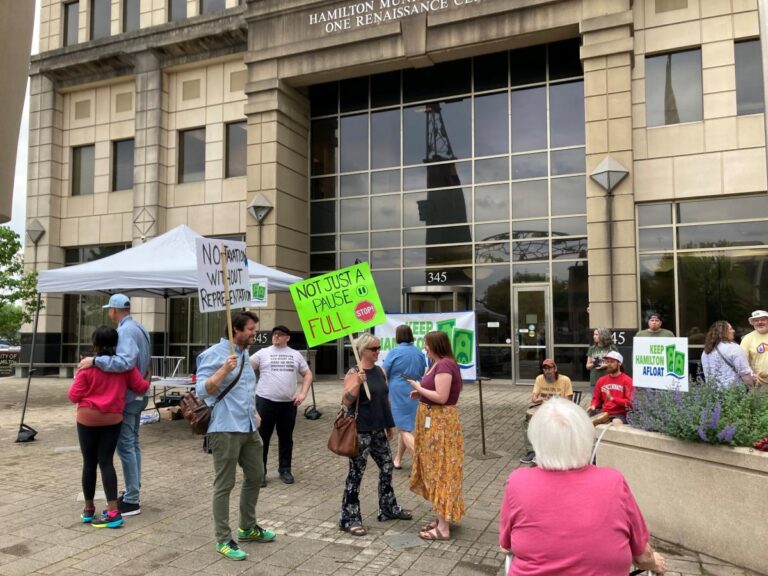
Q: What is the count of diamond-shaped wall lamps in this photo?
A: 3